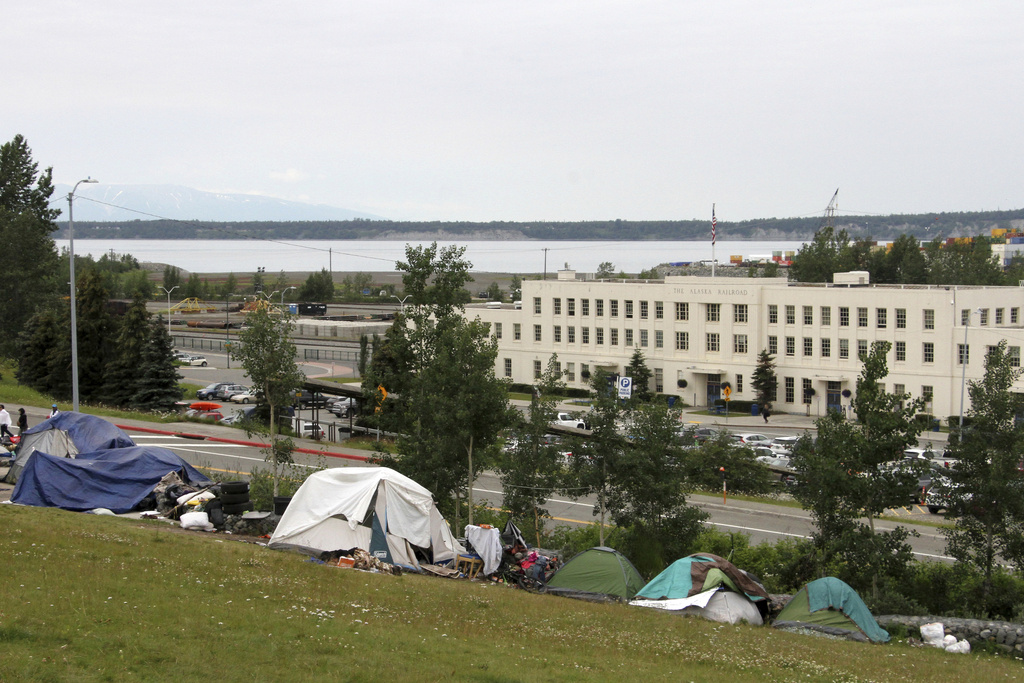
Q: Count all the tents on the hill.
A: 6